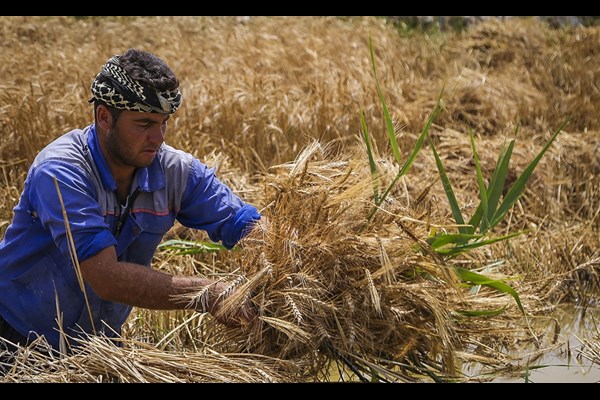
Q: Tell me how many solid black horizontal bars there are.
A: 2